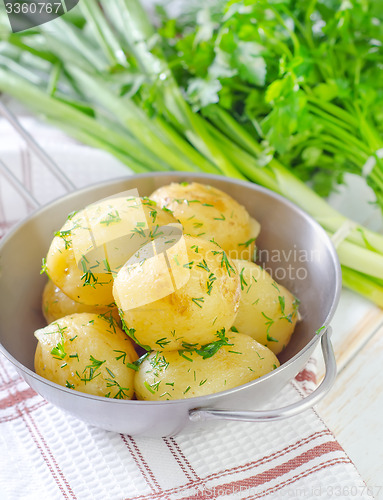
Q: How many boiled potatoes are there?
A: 7